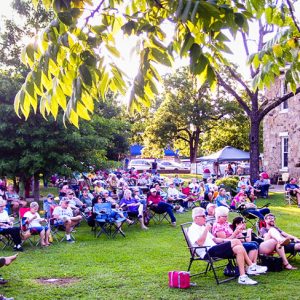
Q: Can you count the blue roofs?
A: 2